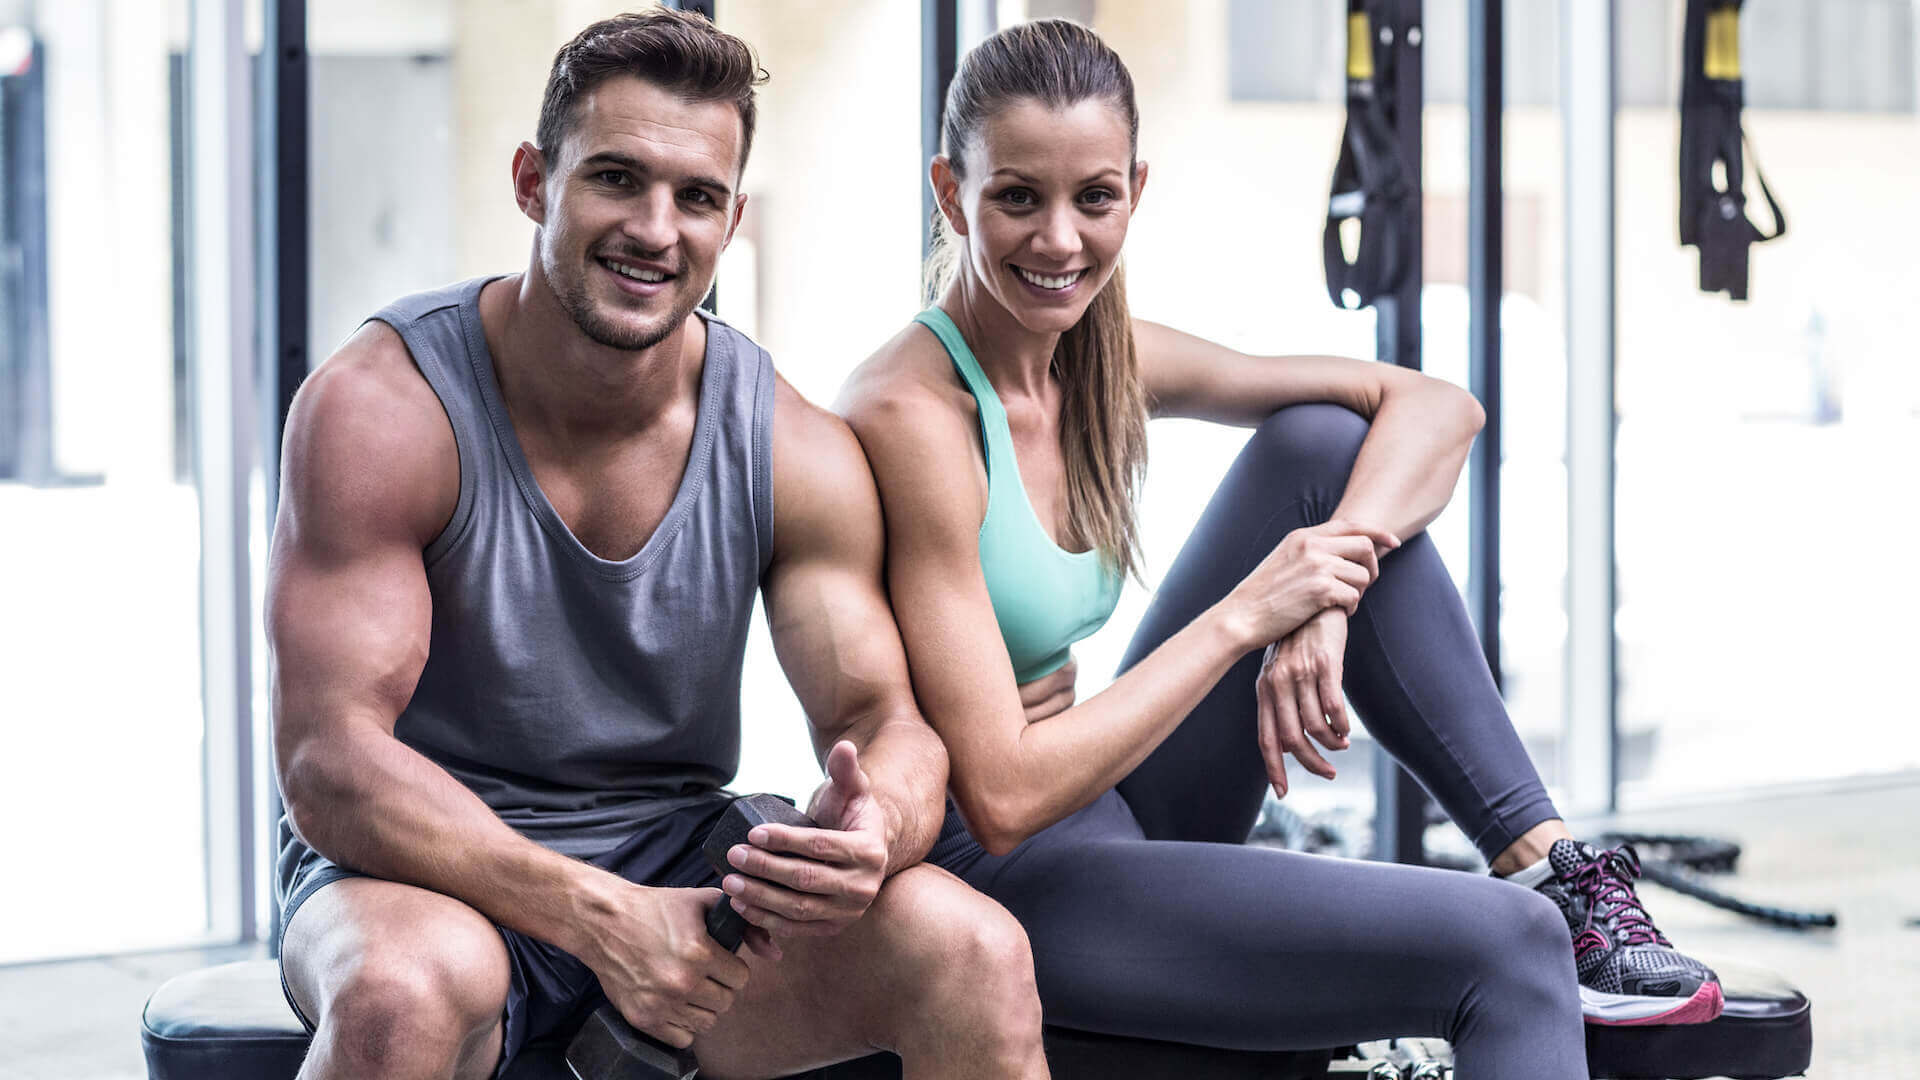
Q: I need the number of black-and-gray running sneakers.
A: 1